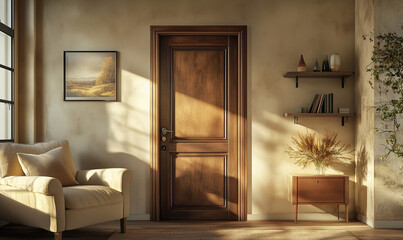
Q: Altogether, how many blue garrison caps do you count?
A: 0